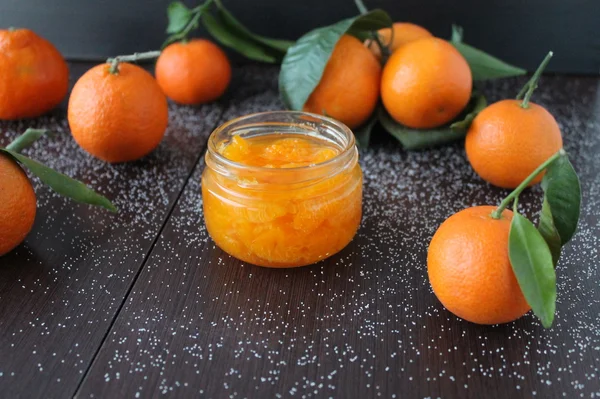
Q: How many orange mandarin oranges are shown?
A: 9